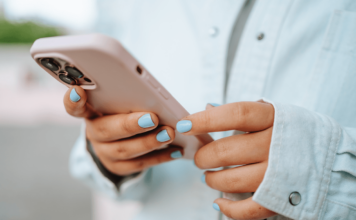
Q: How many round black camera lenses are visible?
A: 3